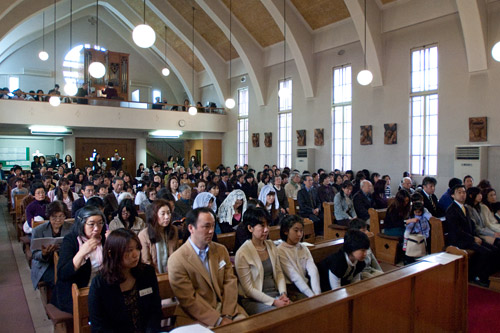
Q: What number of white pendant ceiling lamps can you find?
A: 11